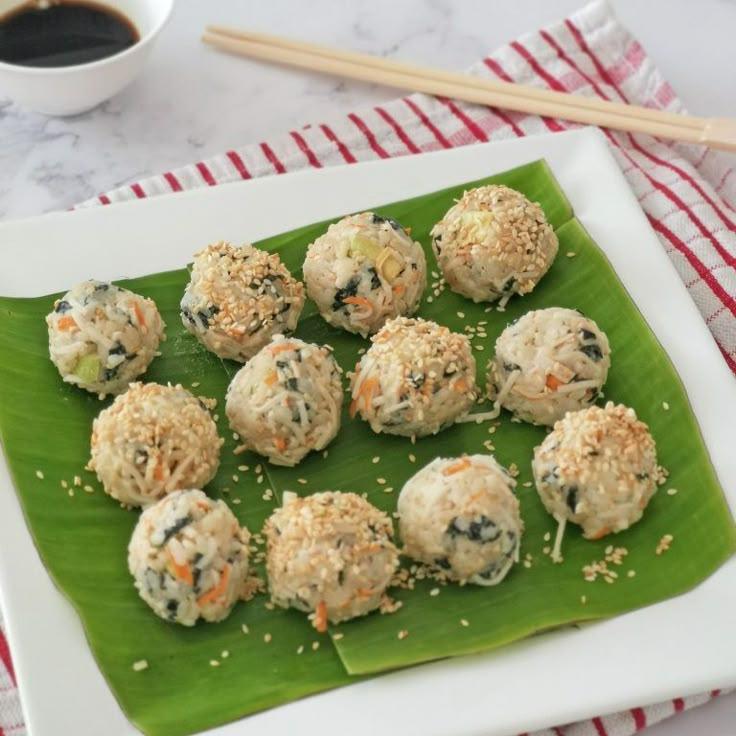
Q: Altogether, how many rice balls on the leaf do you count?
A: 12